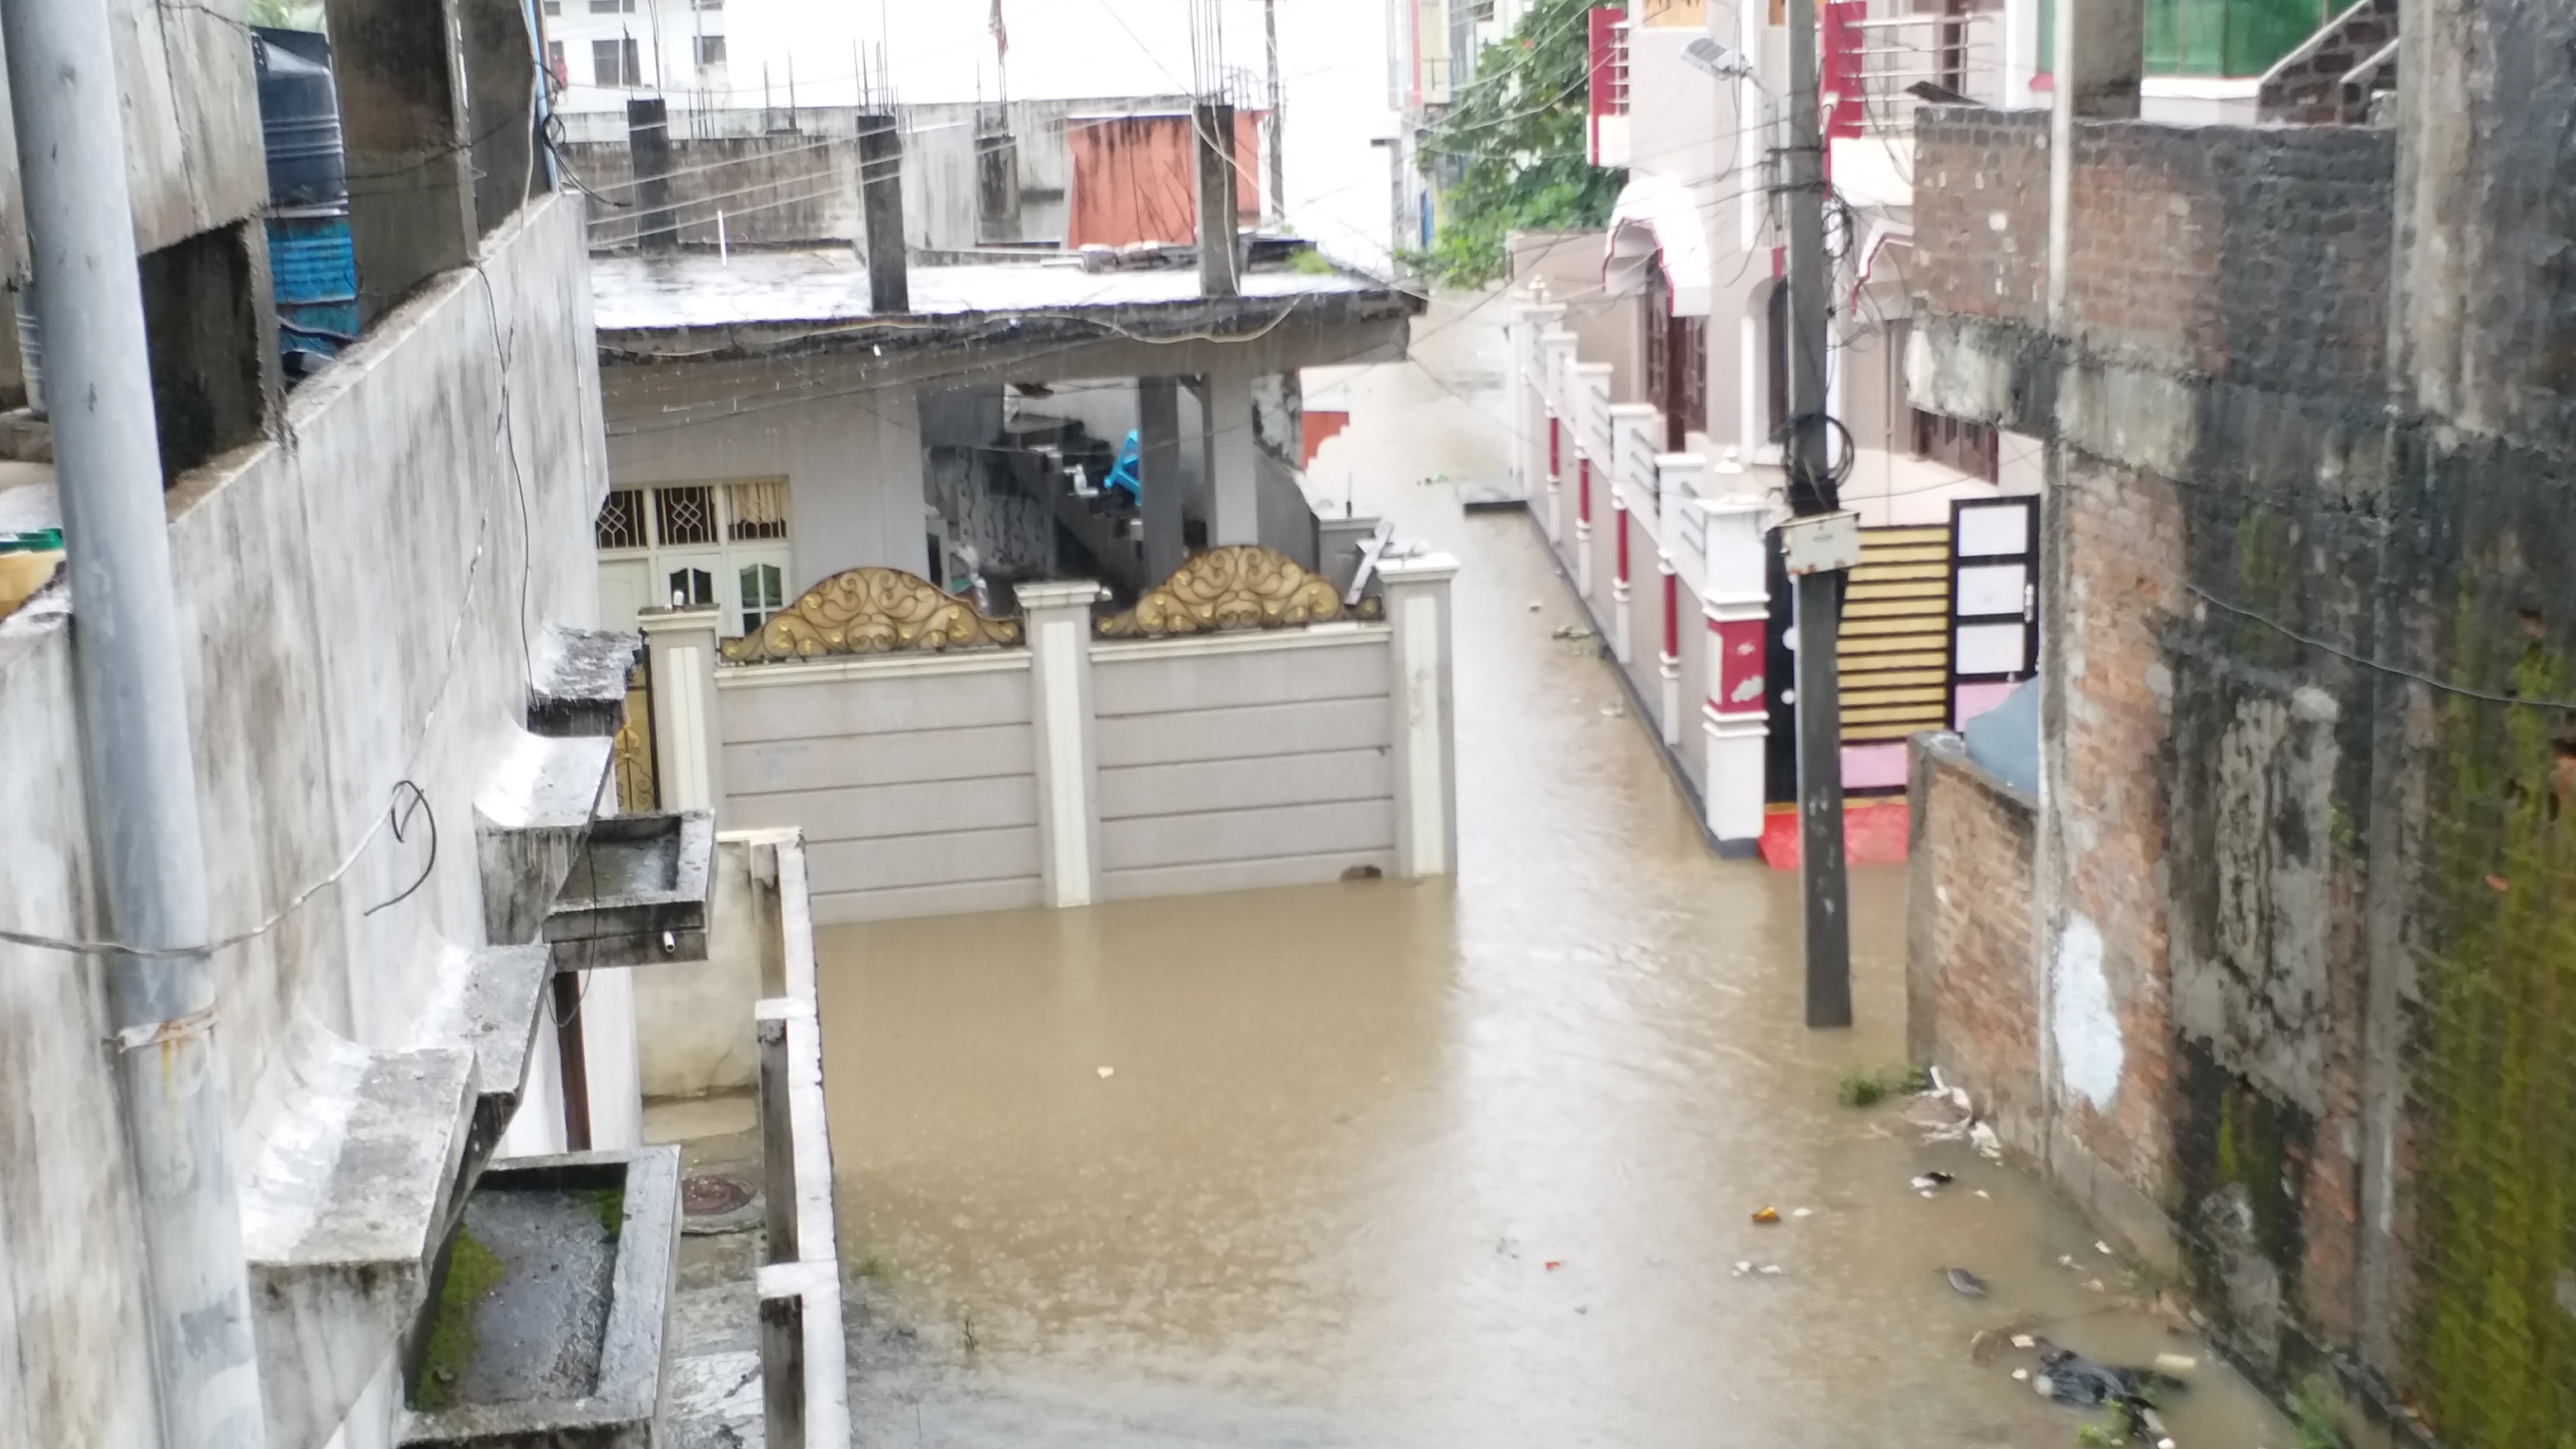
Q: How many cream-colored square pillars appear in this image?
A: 3